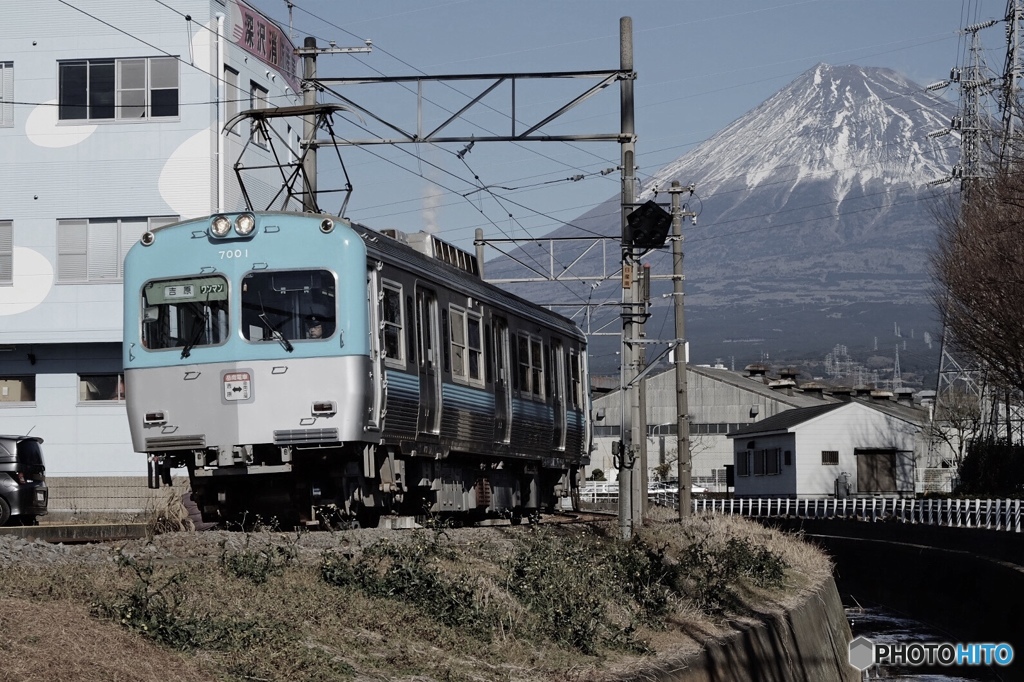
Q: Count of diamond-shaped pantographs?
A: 1